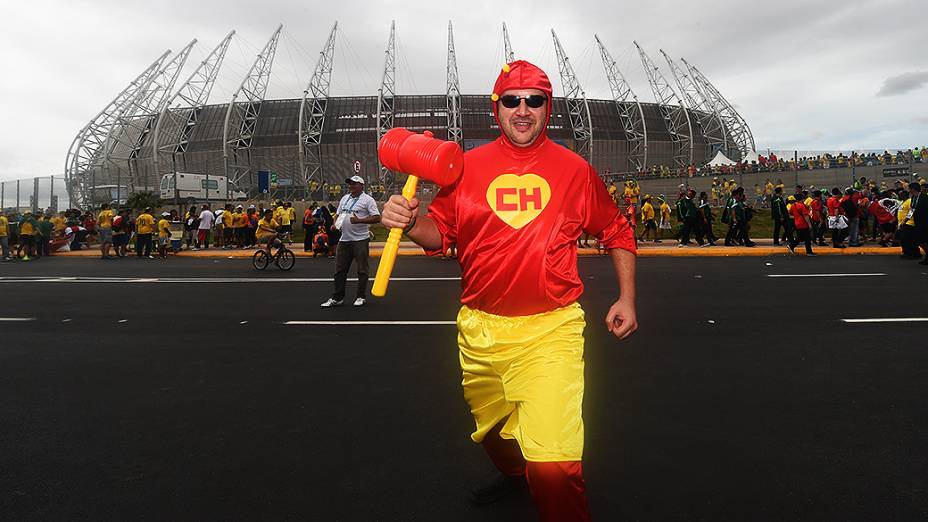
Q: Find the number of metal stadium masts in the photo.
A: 13